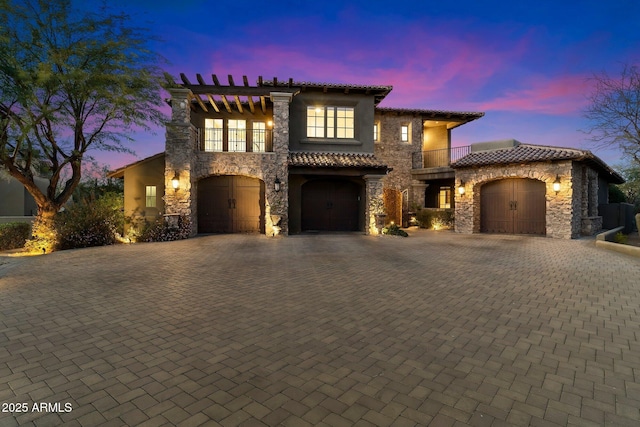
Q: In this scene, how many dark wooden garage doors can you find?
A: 3